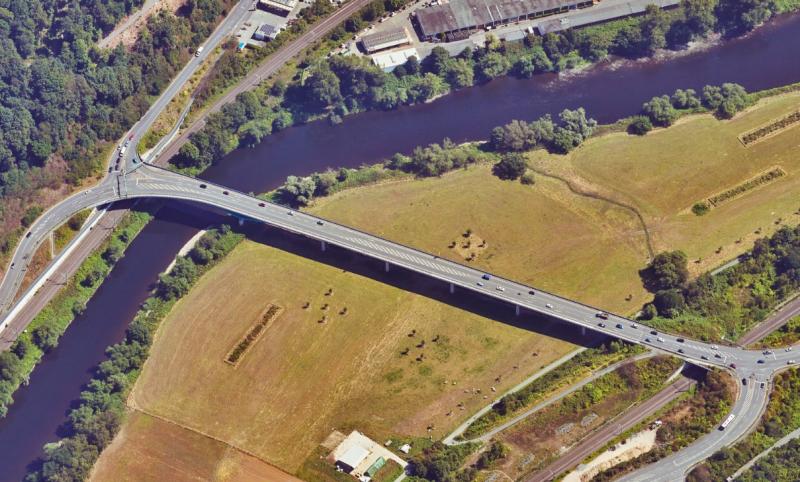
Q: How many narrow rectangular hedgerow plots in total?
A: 3